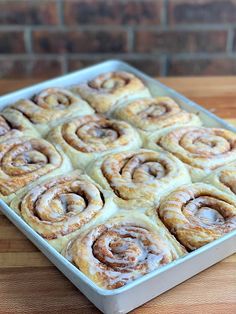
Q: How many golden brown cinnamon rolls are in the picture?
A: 12